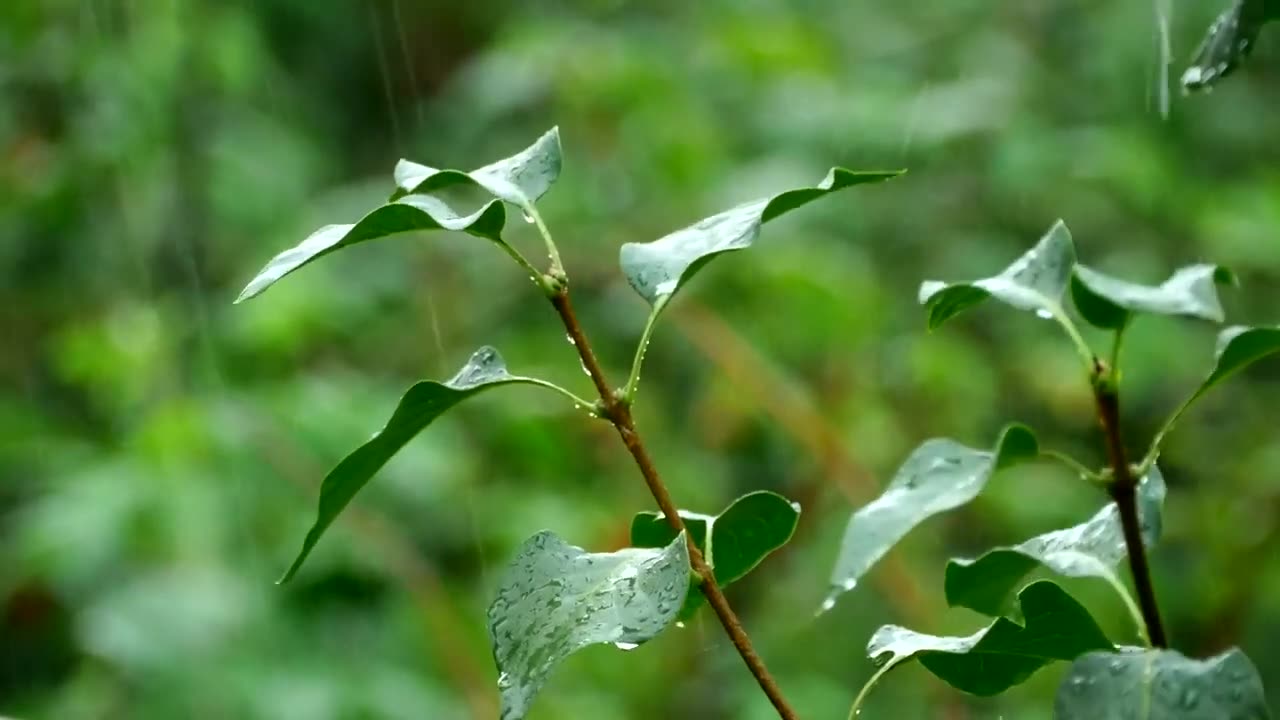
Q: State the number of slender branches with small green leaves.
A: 2